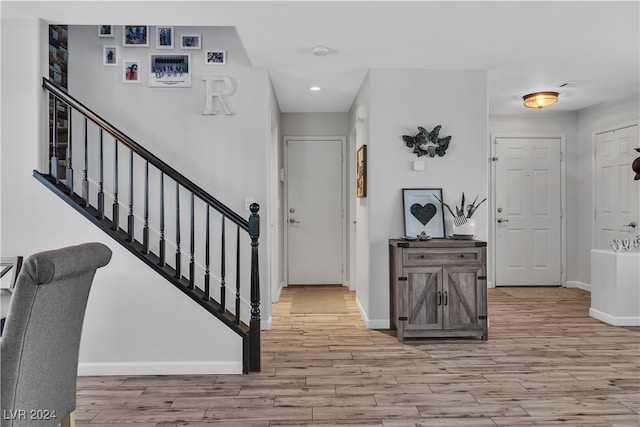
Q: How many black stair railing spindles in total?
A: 13